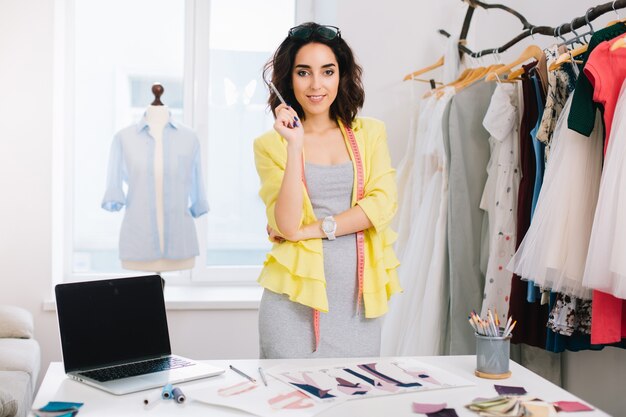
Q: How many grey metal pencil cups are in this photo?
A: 1